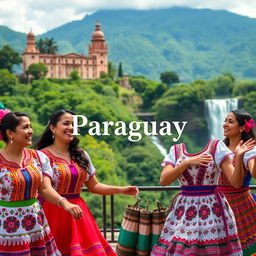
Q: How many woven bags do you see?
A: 3